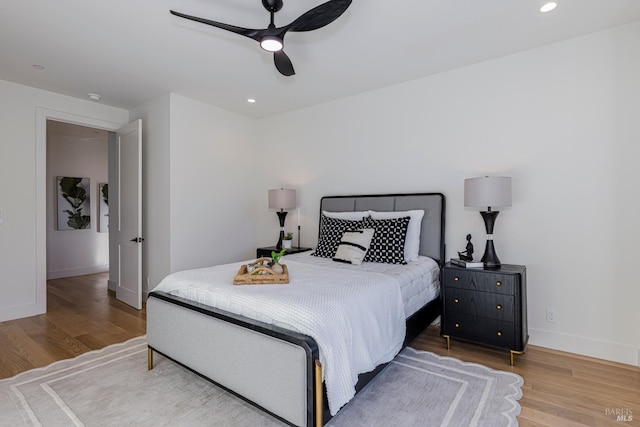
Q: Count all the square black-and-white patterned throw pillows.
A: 2